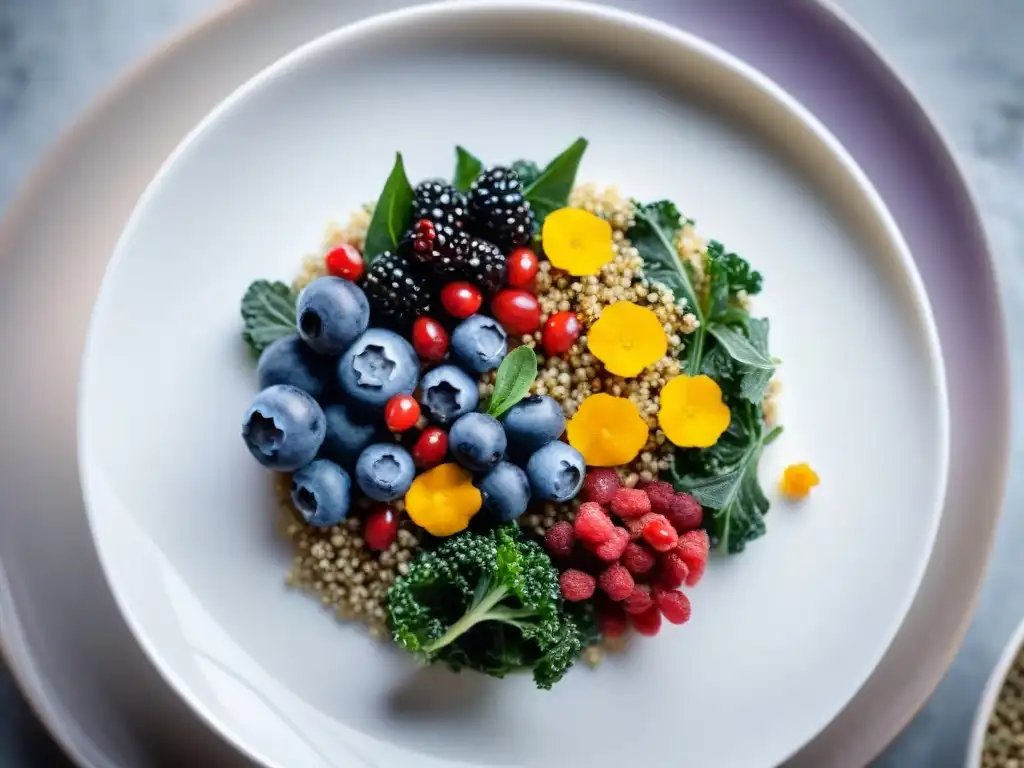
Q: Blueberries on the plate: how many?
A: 13